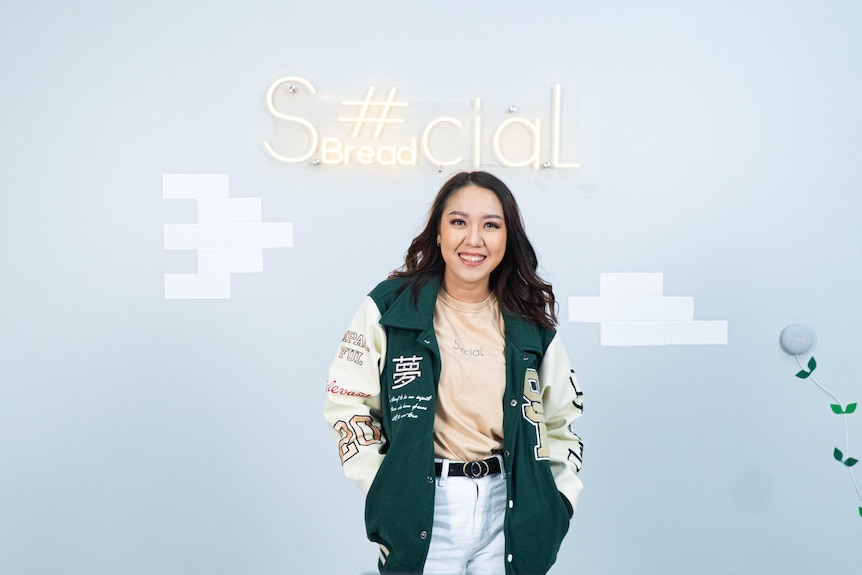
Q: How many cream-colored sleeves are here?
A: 2